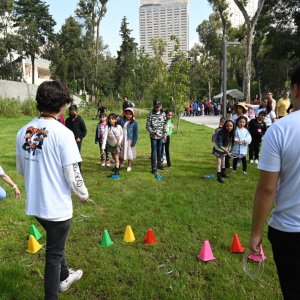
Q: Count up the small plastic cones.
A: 8